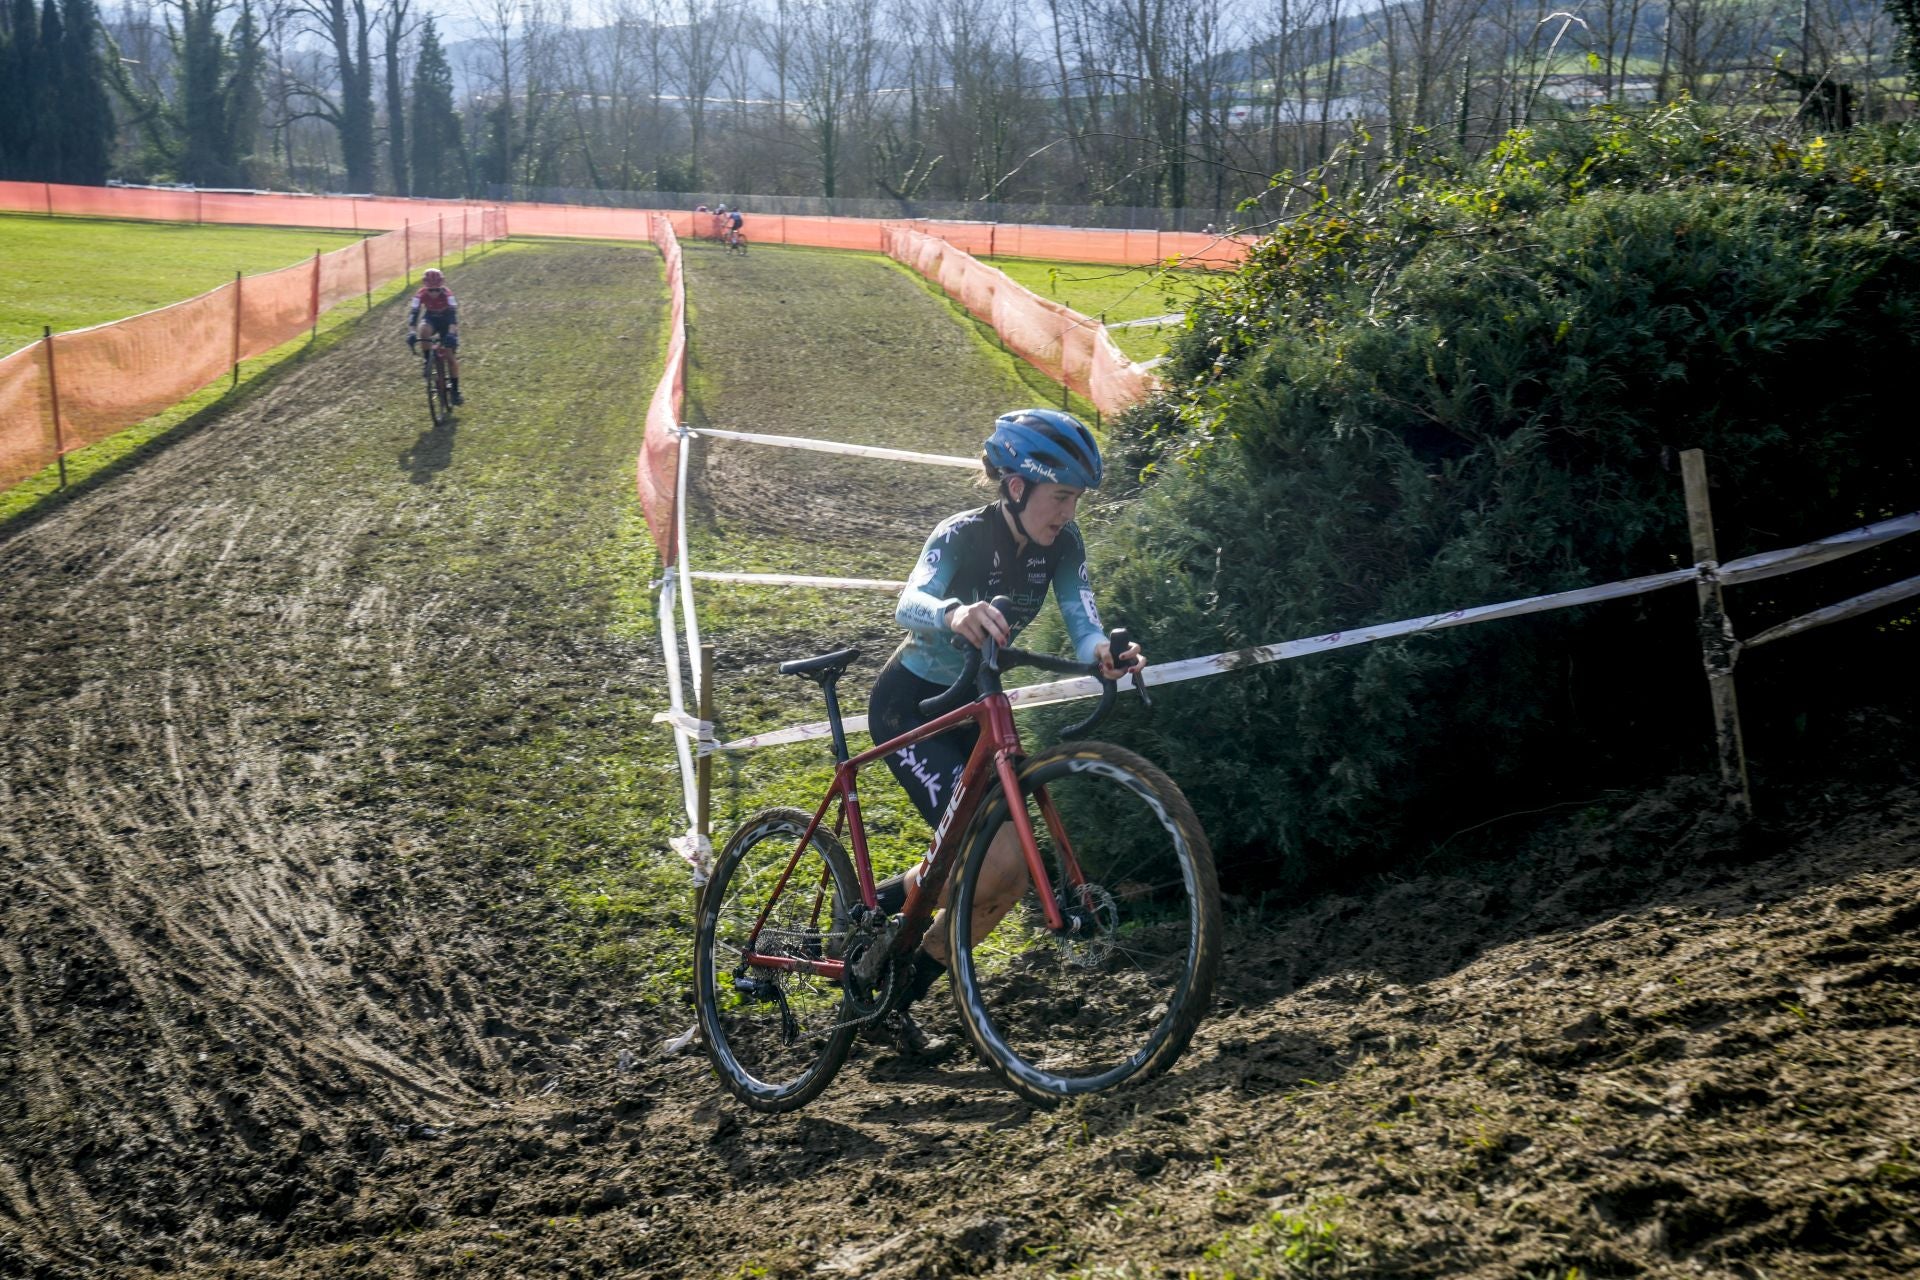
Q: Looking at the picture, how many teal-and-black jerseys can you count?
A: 1